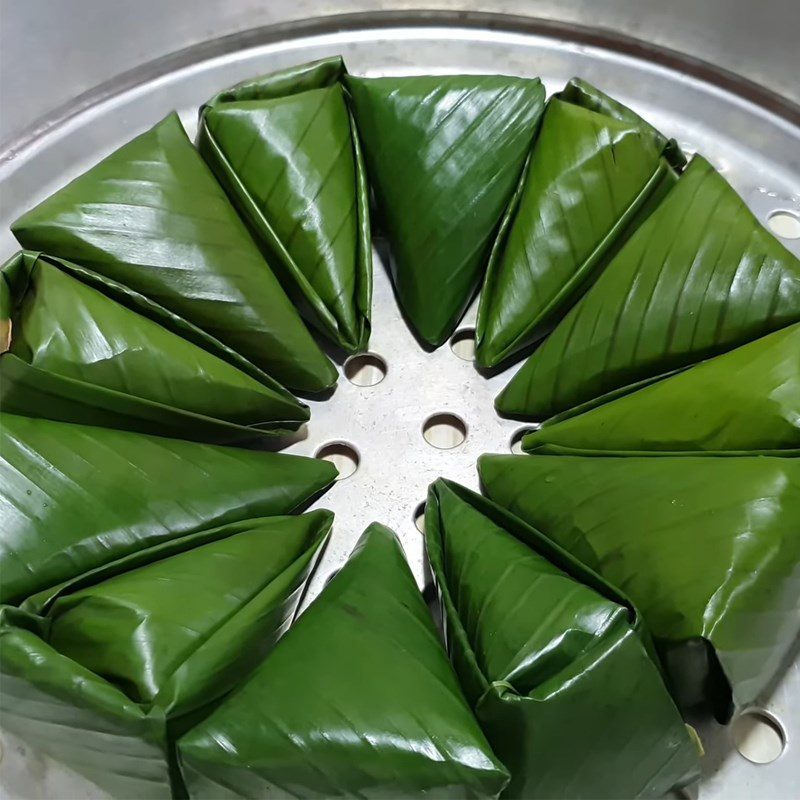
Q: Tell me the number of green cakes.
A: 12